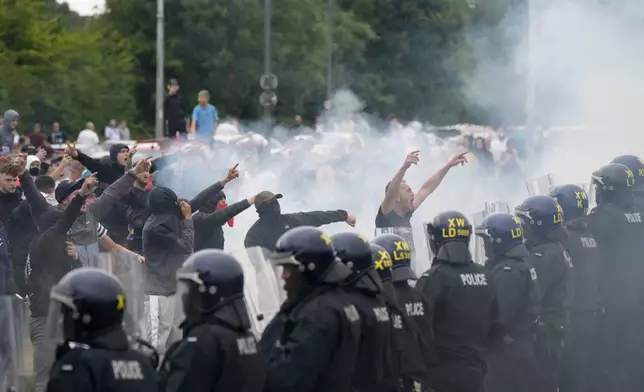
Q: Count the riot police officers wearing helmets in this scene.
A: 12